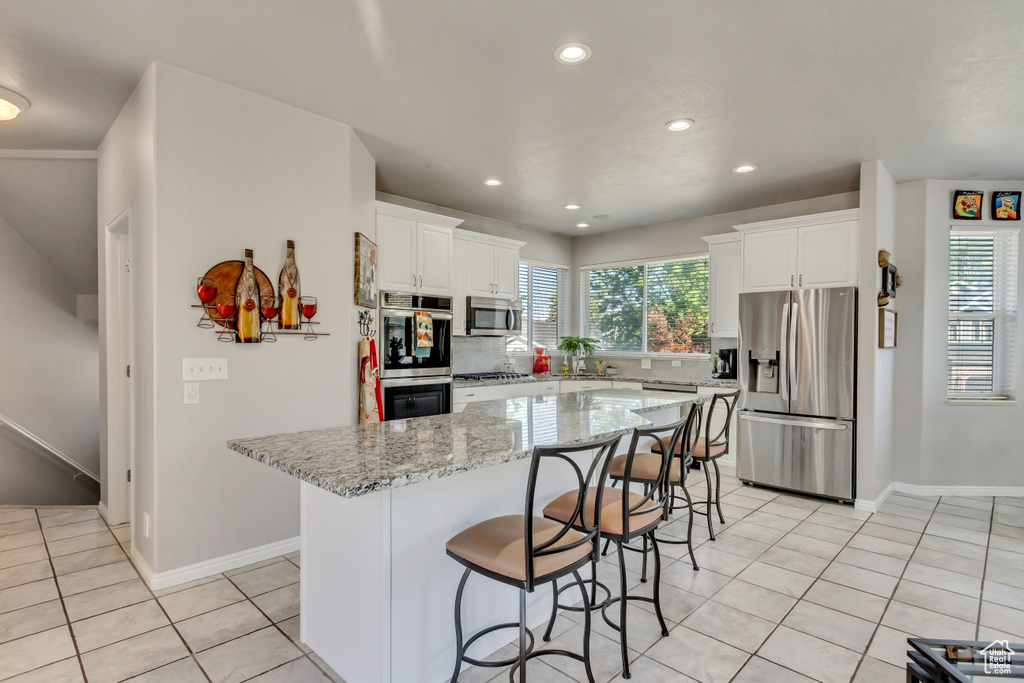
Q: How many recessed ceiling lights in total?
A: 6